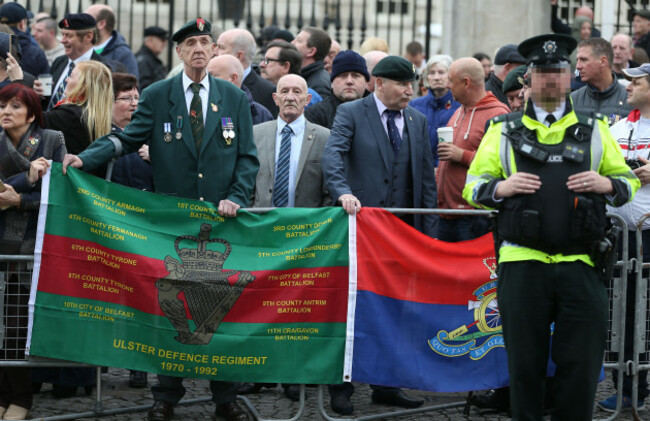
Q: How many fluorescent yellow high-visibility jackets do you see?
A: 1